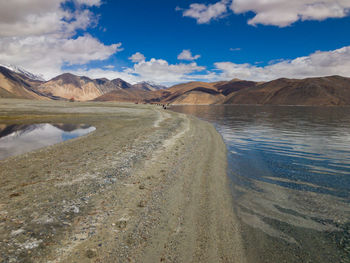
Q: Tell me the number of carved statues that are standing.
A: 0